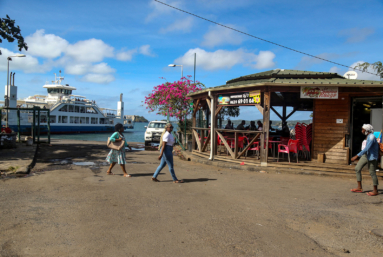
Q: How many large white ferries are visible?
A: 1